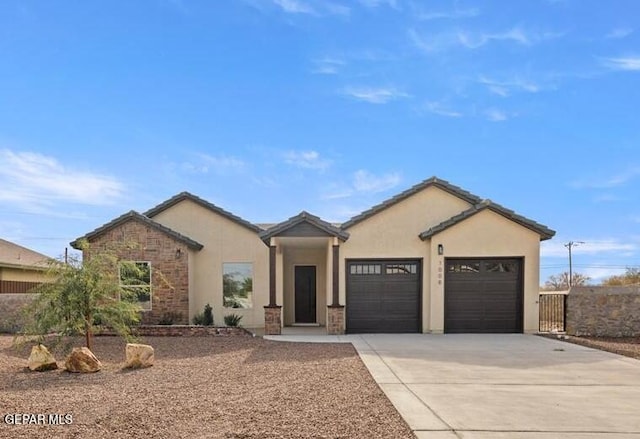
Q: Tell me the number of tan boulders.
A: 3